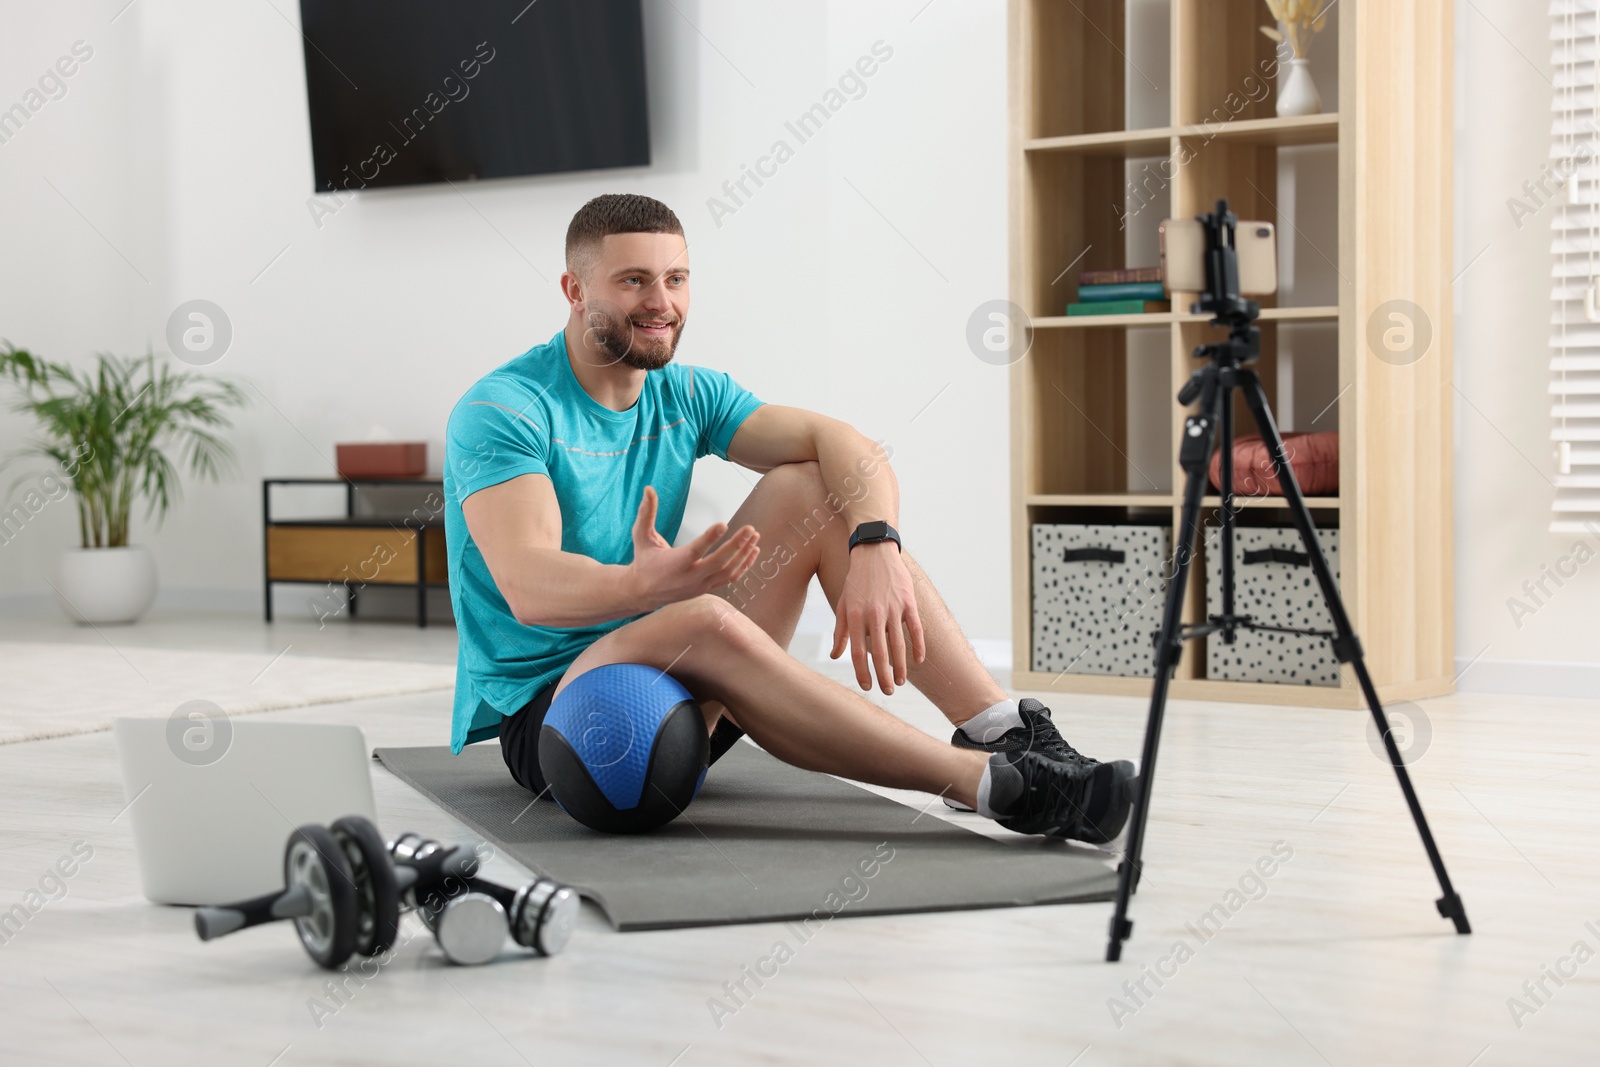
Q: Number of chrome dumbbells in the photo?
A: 2